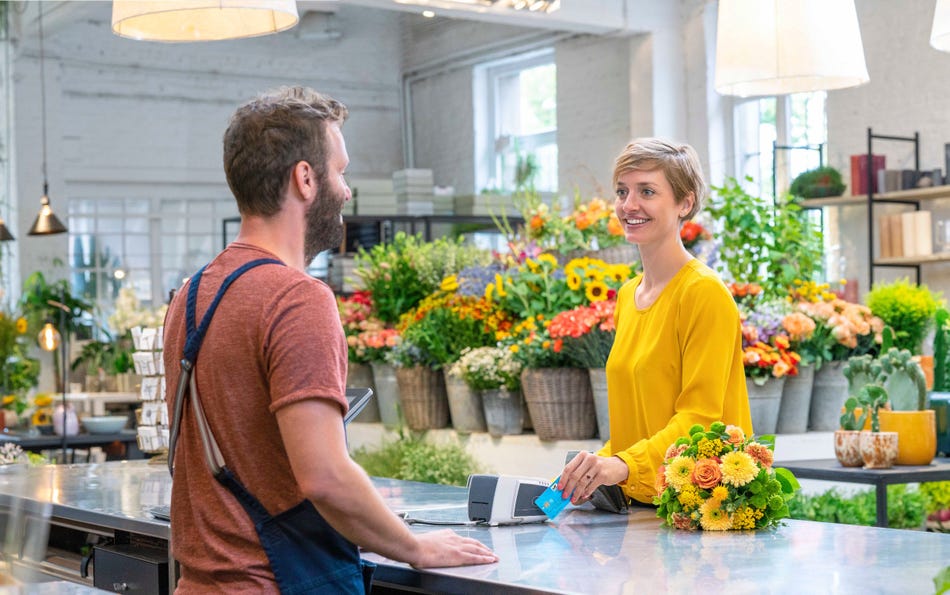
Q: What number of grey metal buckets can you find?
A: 8